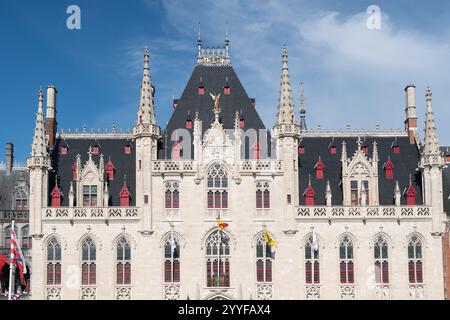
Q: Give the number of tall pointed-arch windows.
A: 11